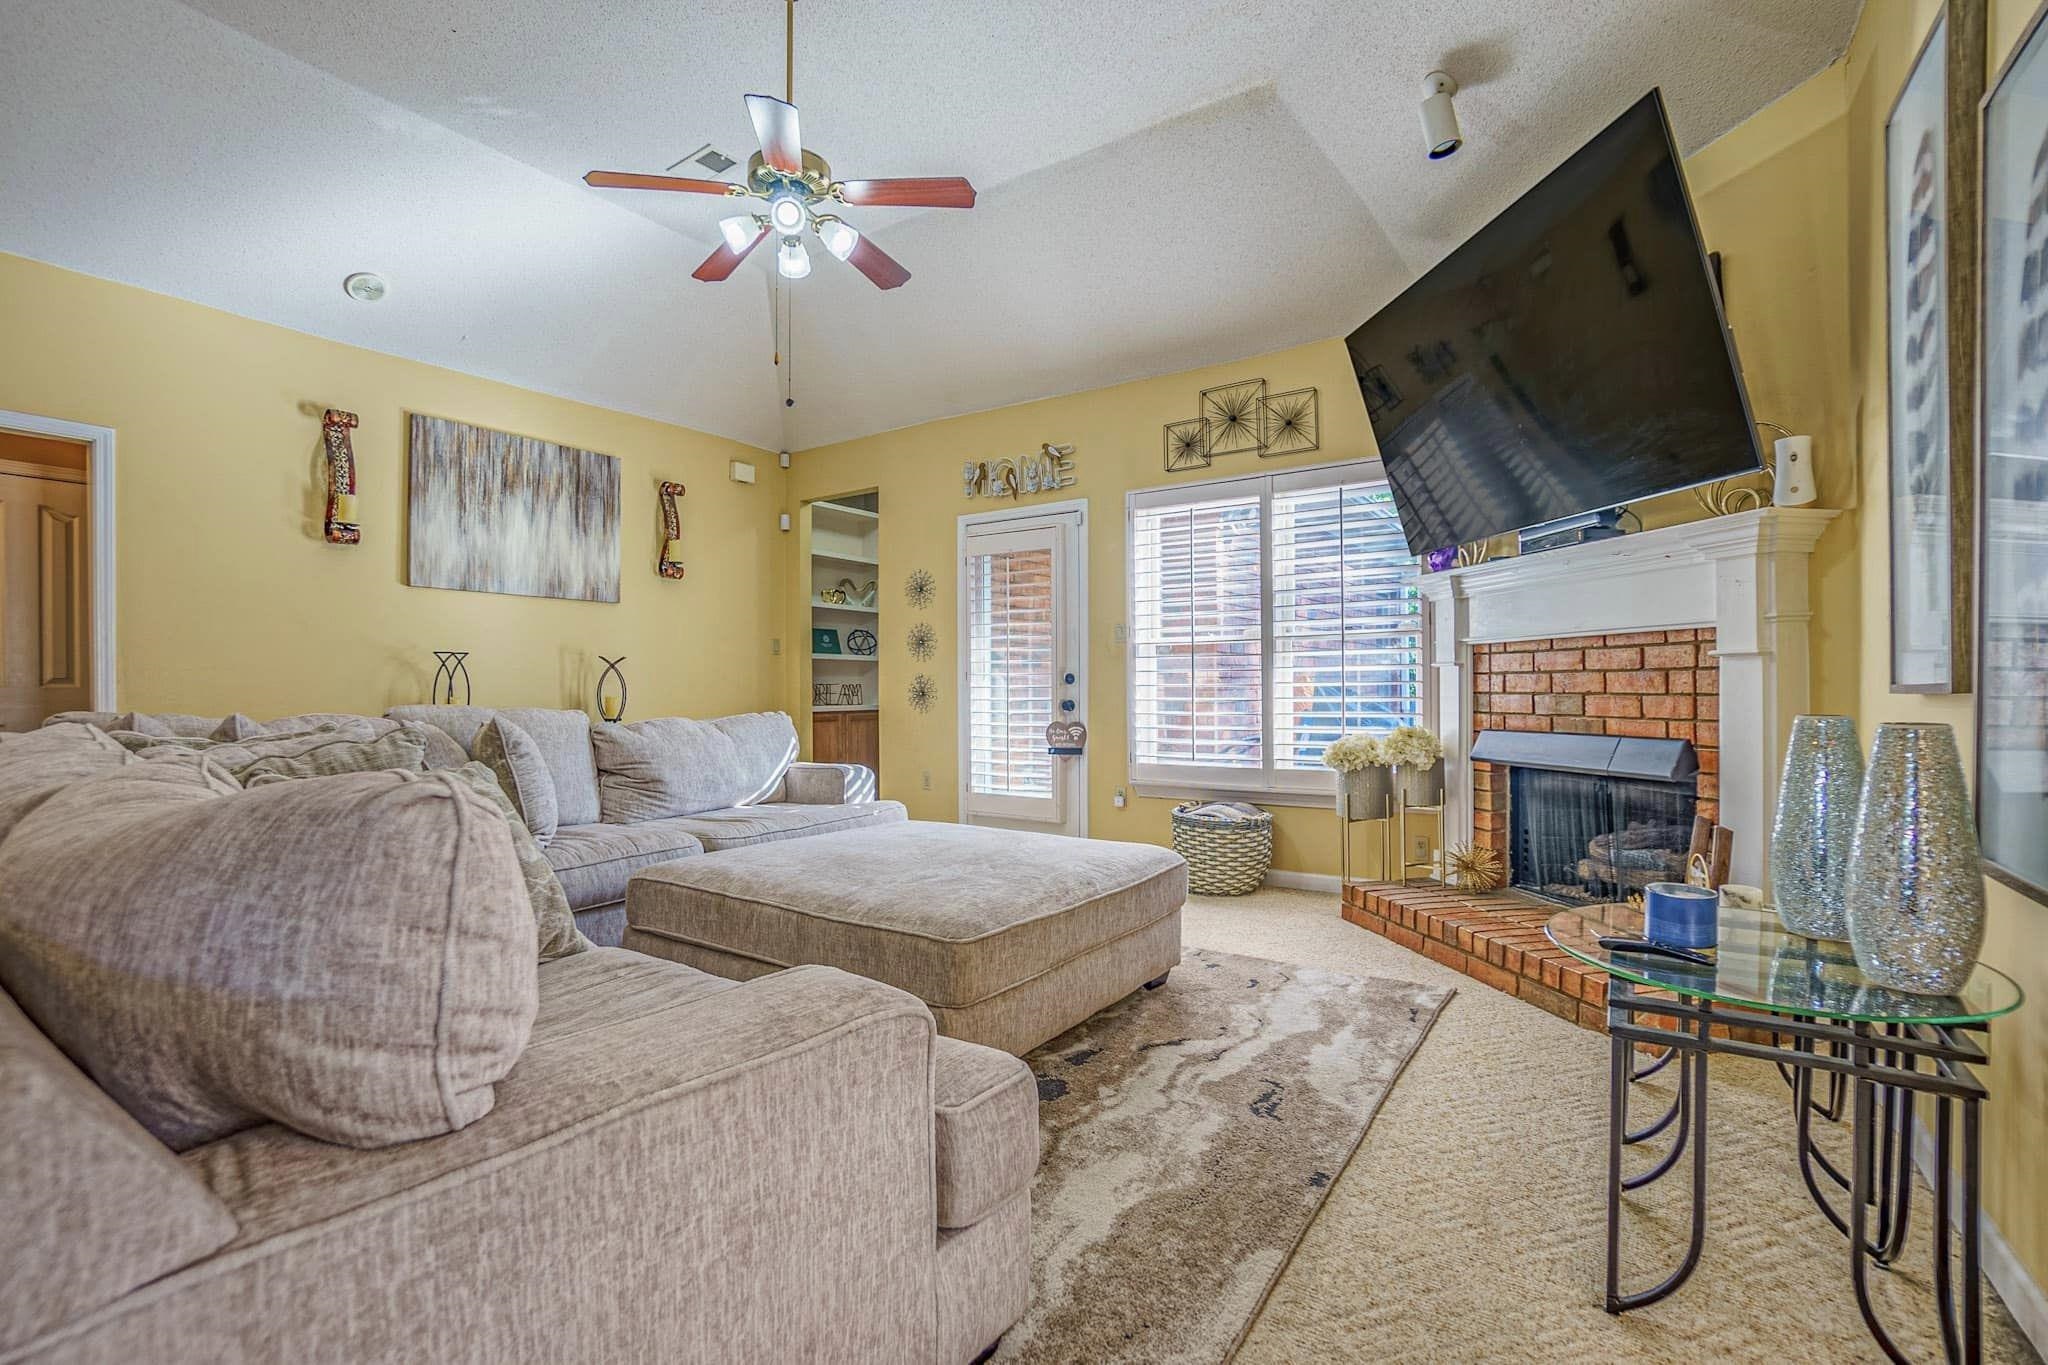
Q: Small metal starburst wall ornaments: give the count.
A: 3